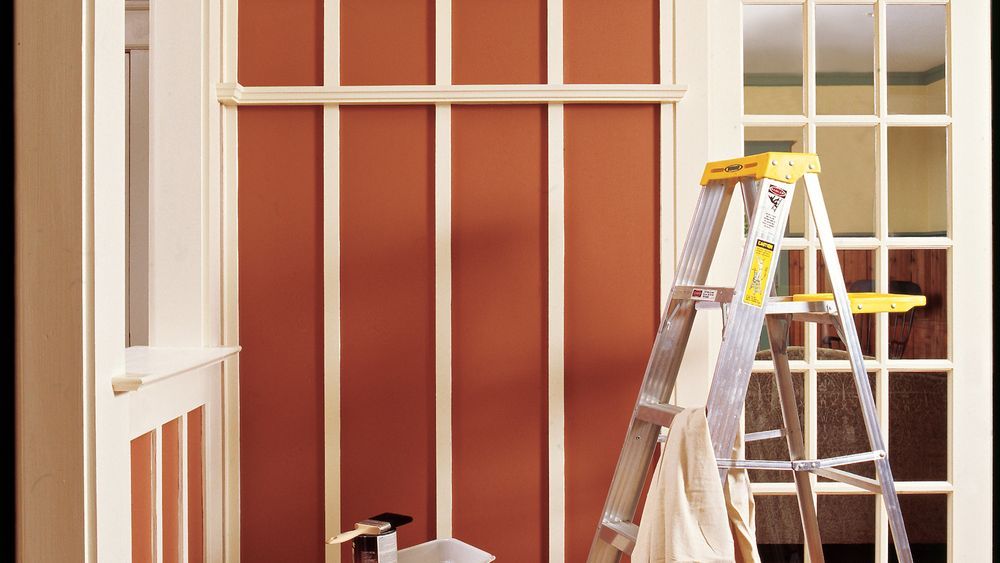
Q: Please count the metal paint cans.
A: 1